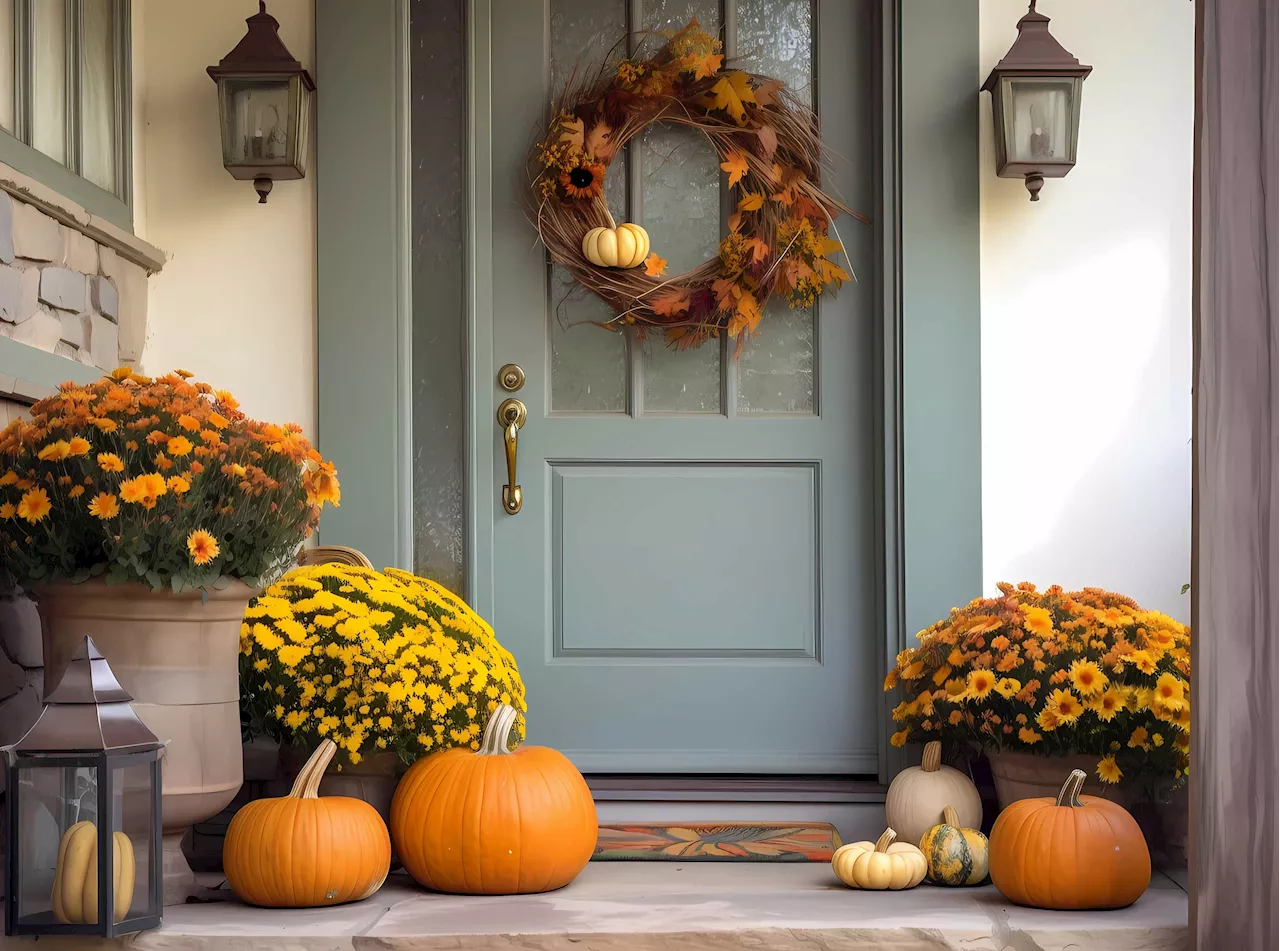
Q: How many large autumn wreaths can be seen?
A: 1